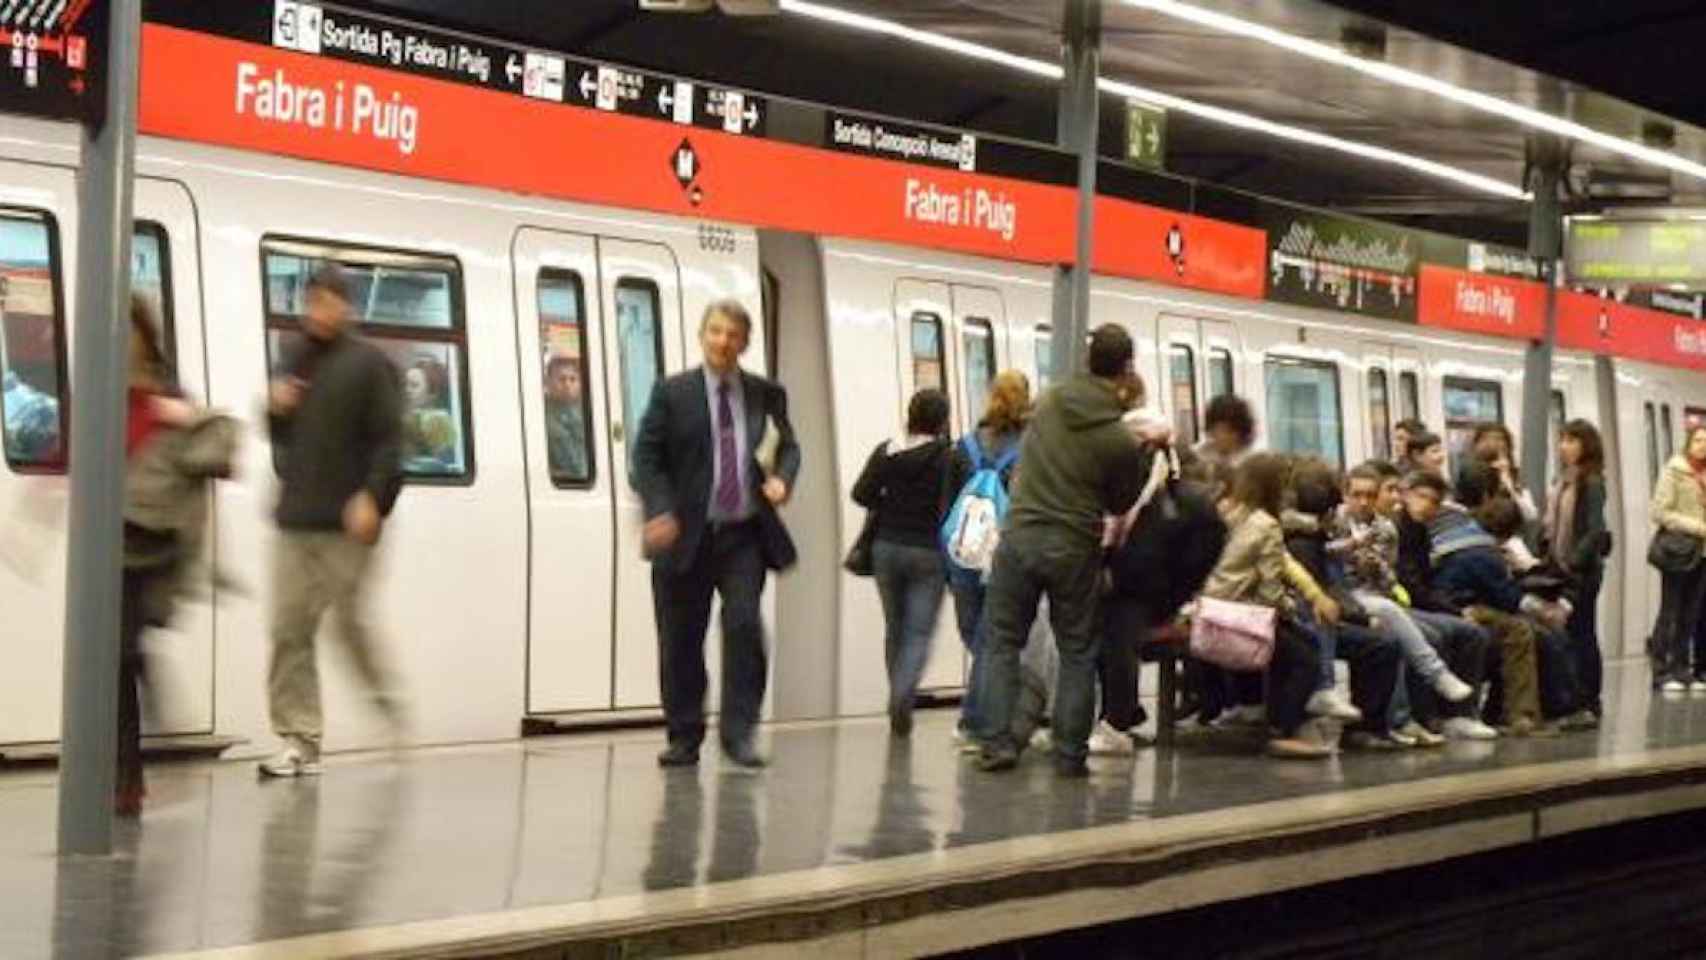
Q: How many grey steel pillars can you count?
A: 3